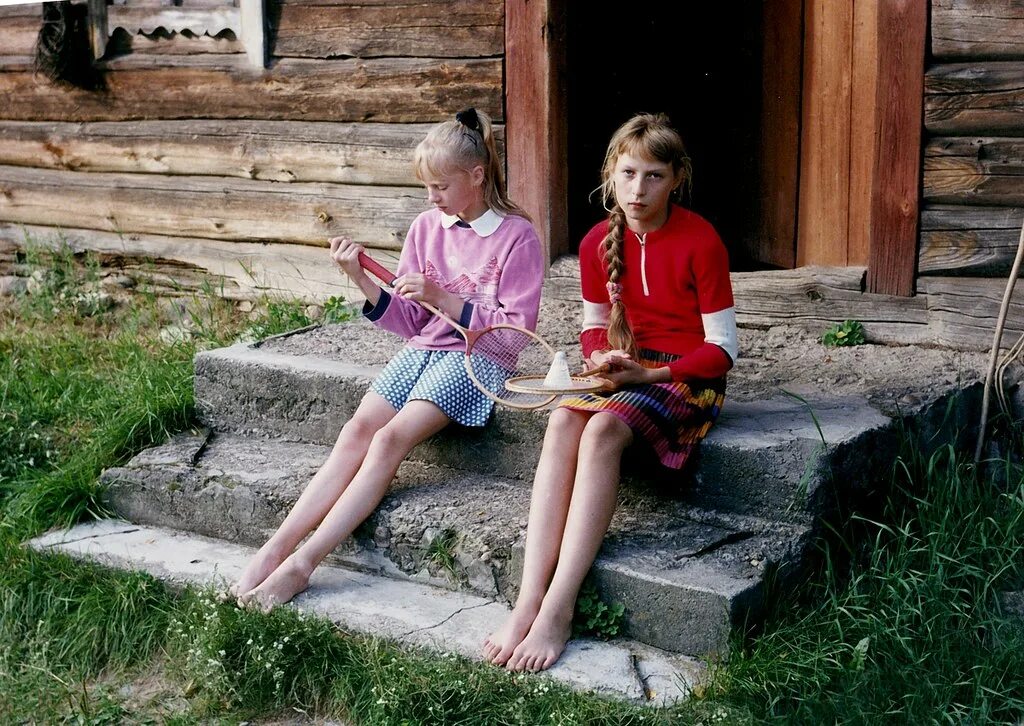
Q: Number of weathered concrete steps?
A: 3